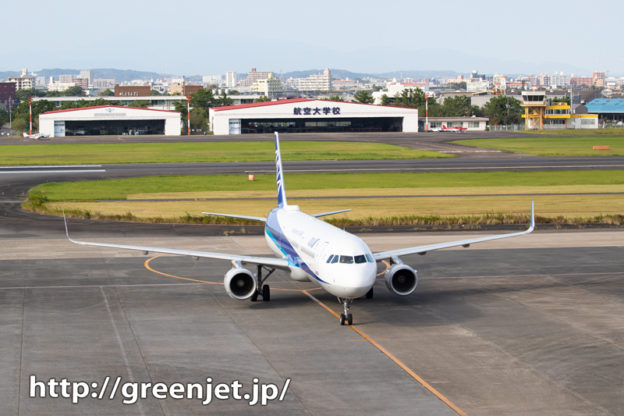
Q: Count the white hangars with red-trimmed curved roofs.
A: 2